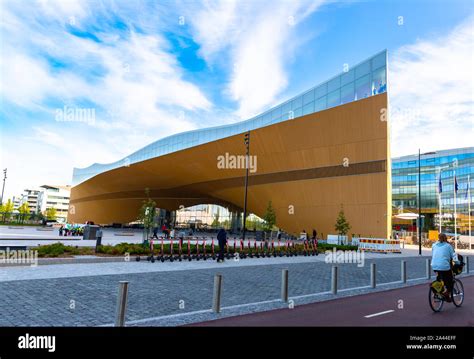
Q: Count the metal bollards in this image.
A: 8